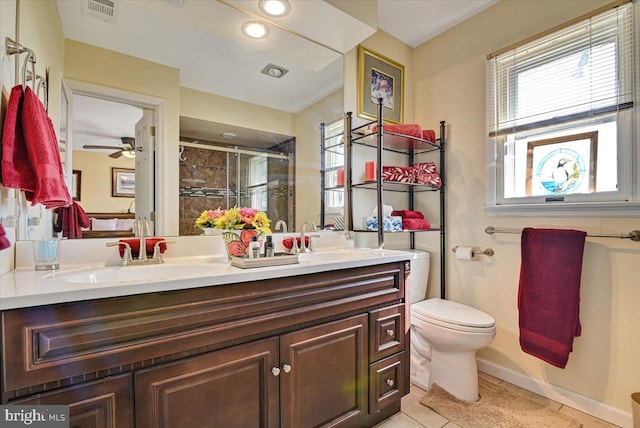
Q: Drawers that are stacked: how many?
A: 2